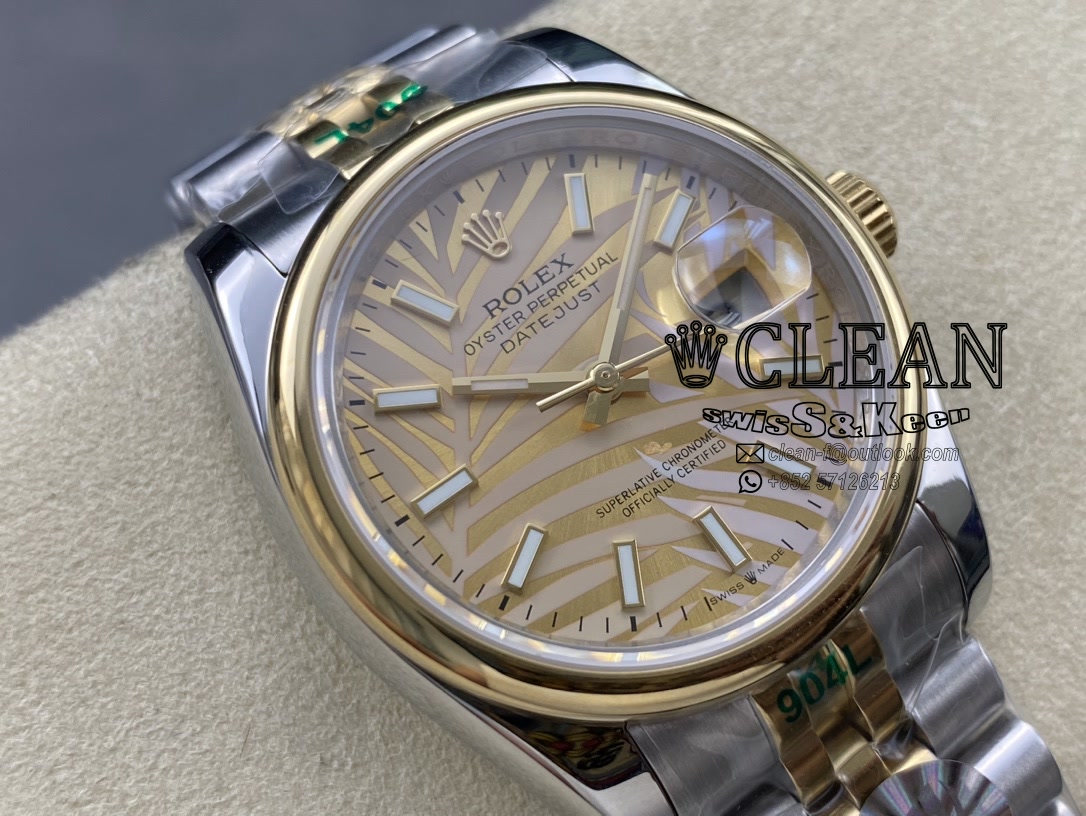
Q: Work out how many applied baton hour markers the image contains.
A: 10